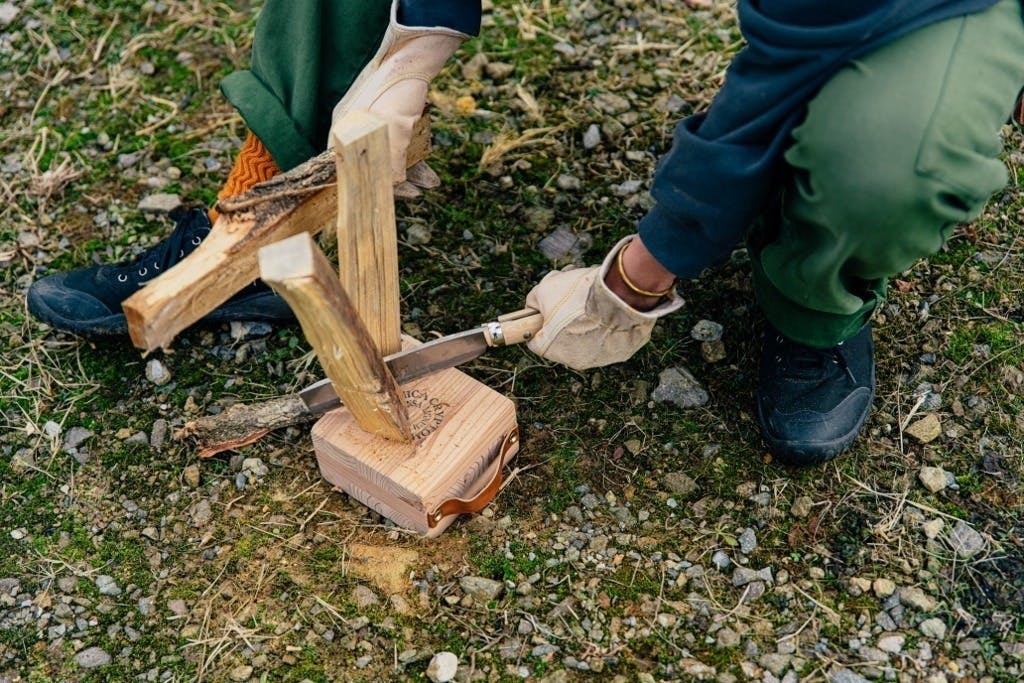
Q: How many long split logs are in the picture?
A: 3